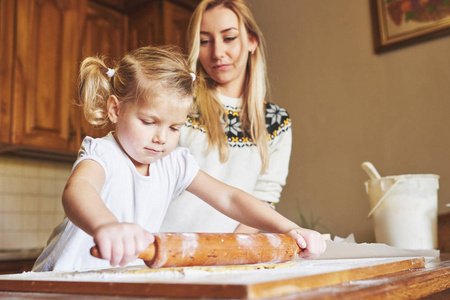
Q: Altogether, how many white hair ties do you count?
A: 2